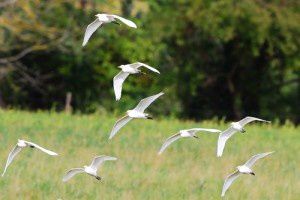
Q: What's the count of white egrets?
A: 8